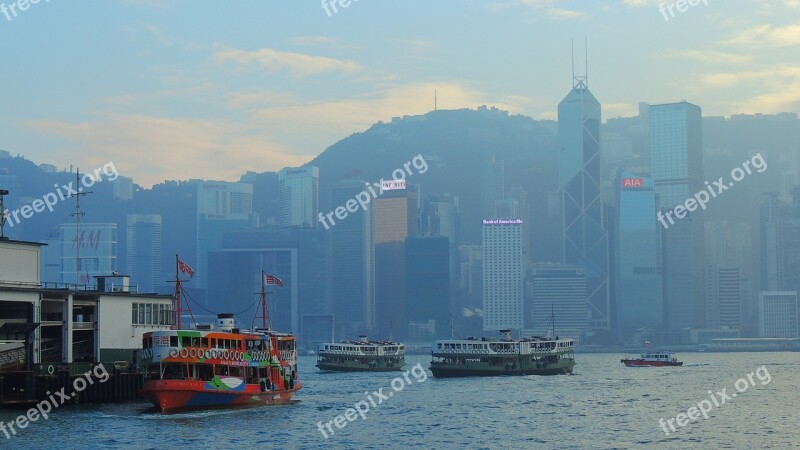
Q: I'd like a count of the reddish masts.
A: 2